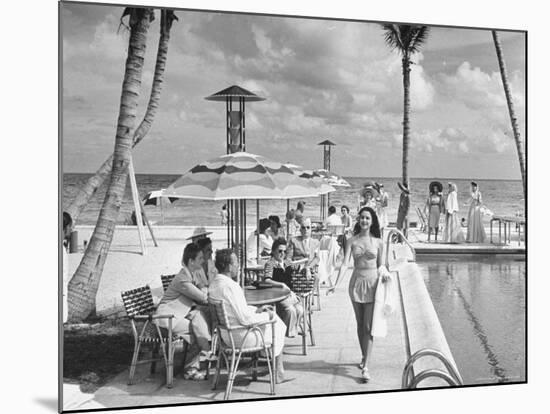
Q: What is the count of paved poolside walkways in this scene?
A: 1